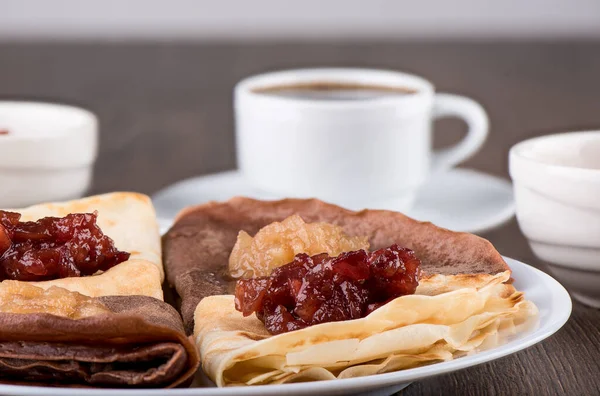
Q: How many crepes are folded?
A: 4